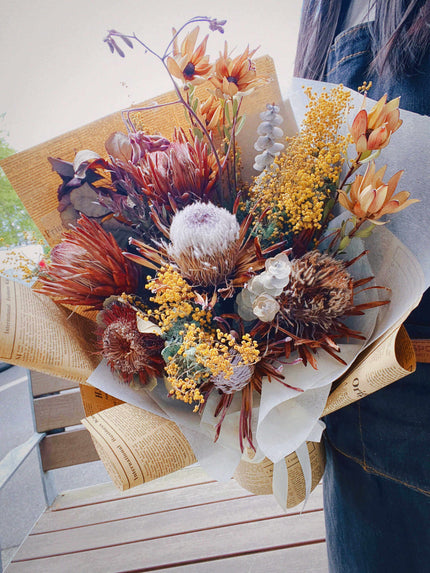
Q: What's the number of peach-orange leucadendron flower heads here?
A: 5